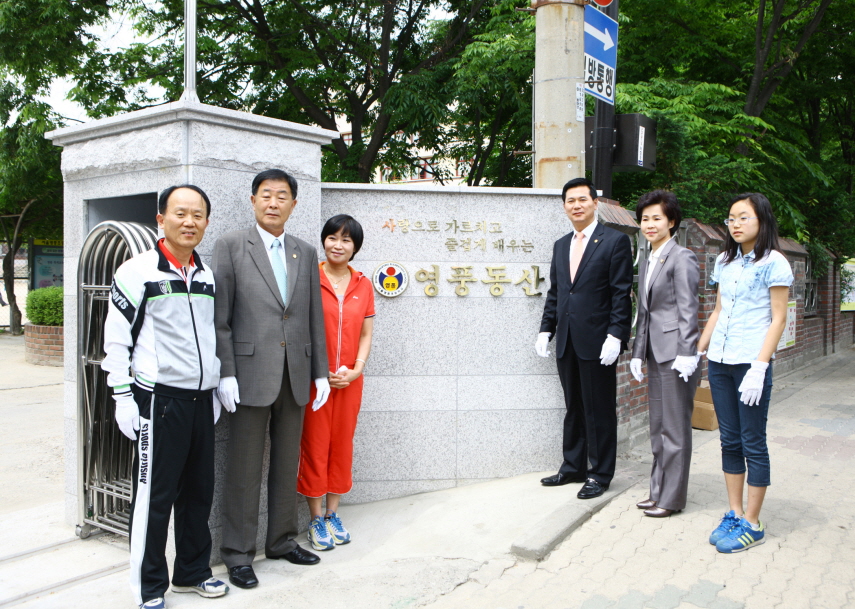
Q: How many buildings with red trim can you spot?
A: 1